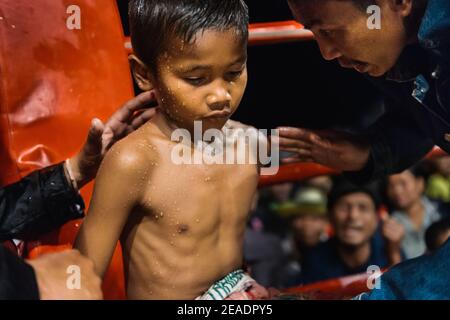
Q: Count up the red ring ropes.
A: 3